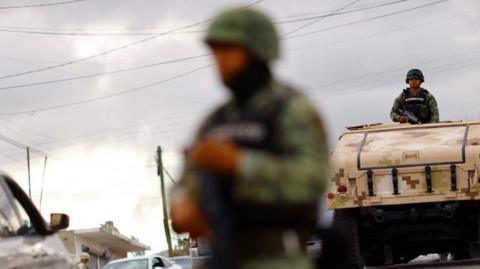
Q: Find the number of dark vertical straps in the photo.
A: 4